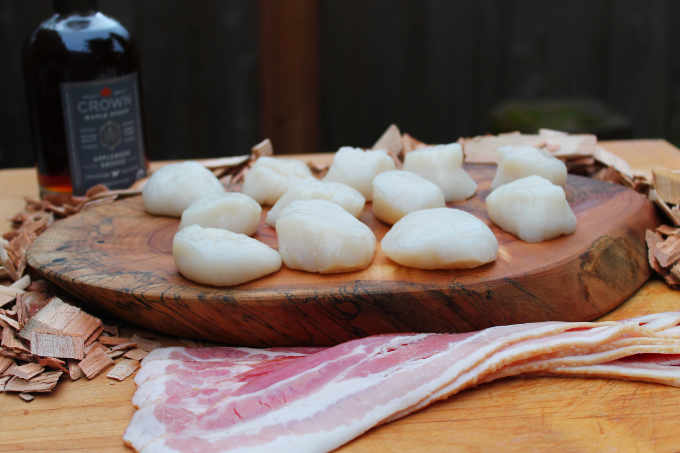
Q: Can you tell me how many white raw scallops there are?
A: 12